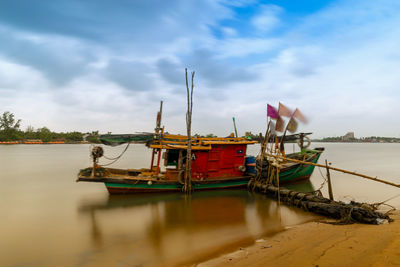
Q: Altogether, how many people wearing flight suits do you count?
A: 0